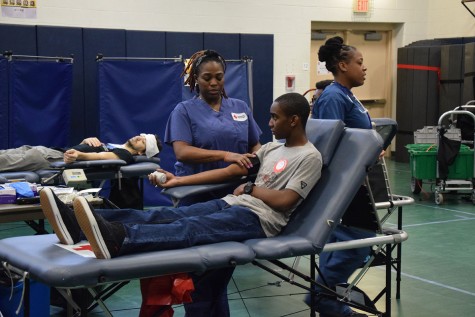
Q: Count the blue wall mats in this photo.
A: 7